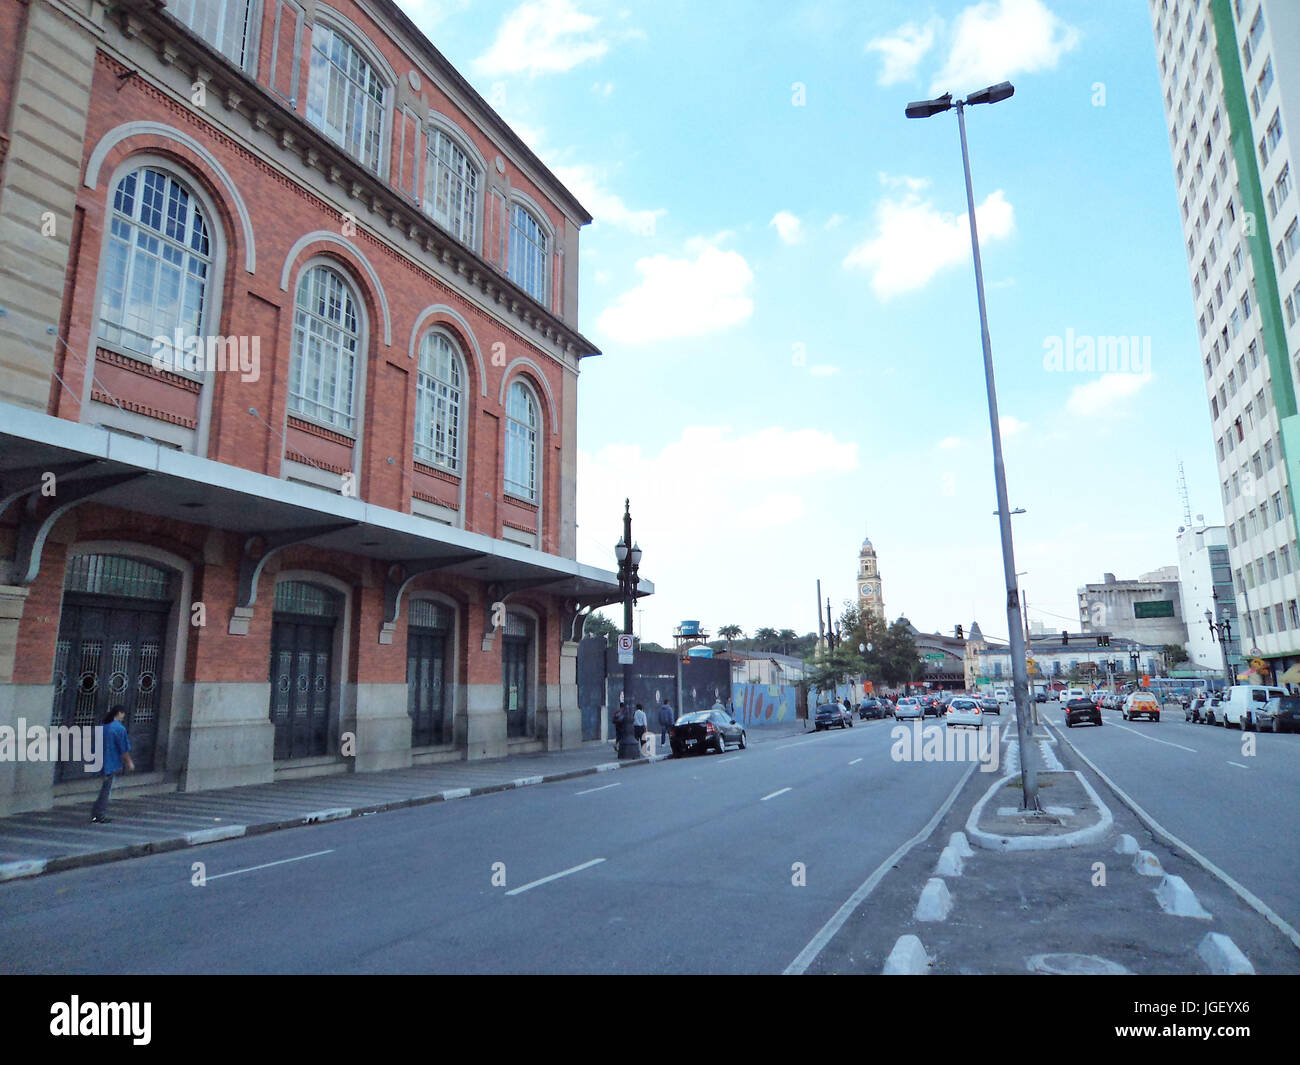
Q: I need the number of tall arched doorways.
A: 4